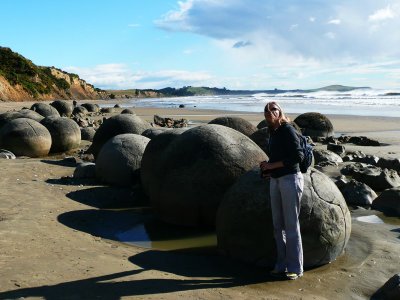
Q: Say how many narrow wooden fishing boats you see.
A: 0